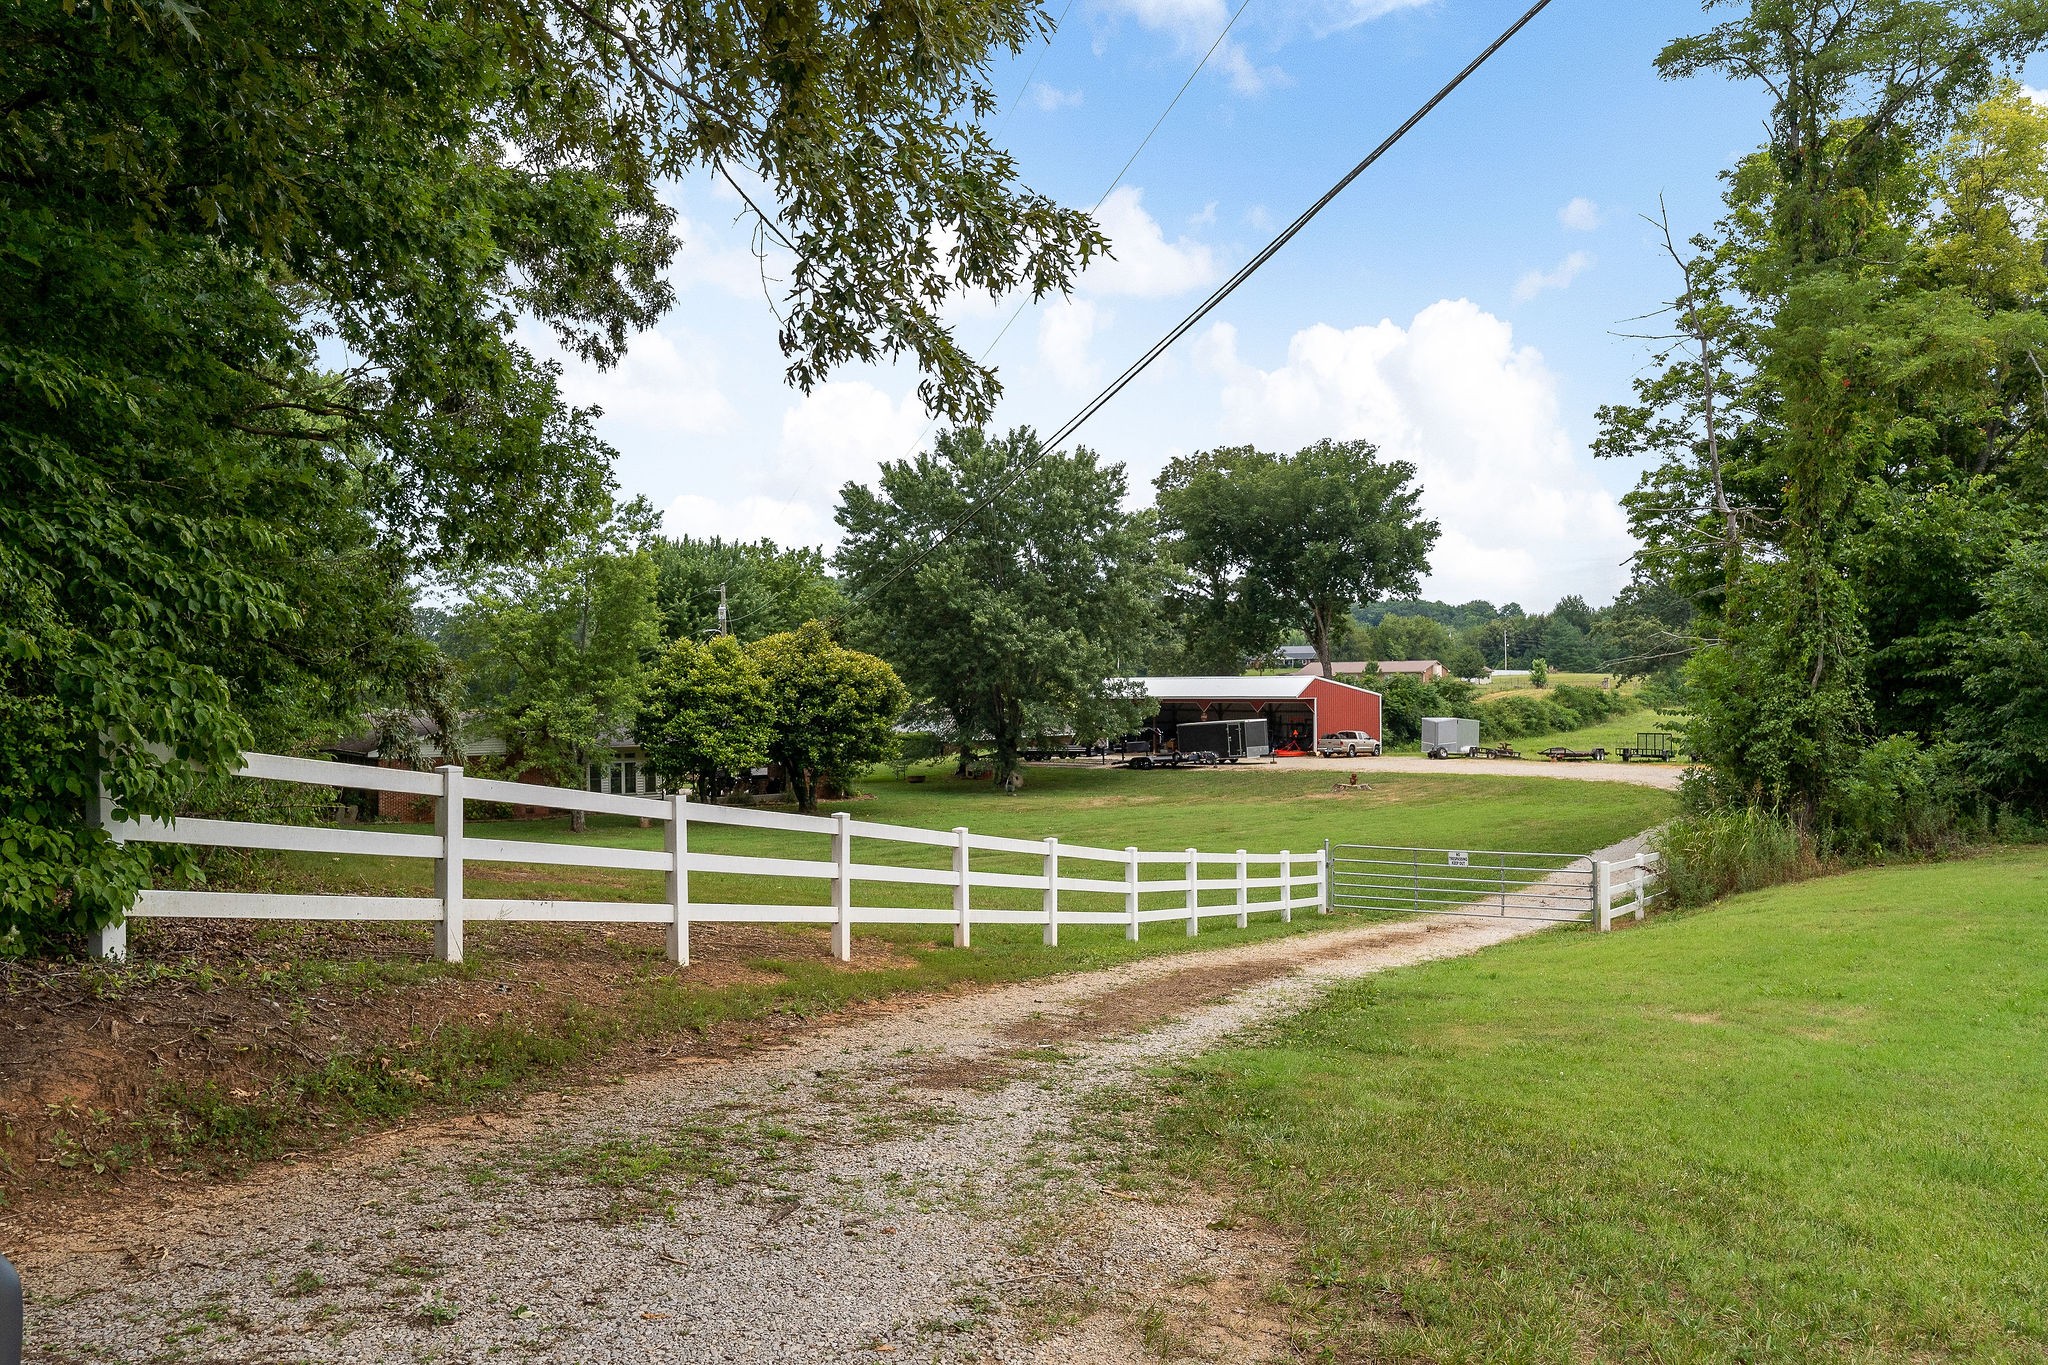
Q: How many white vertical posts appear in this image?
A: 13